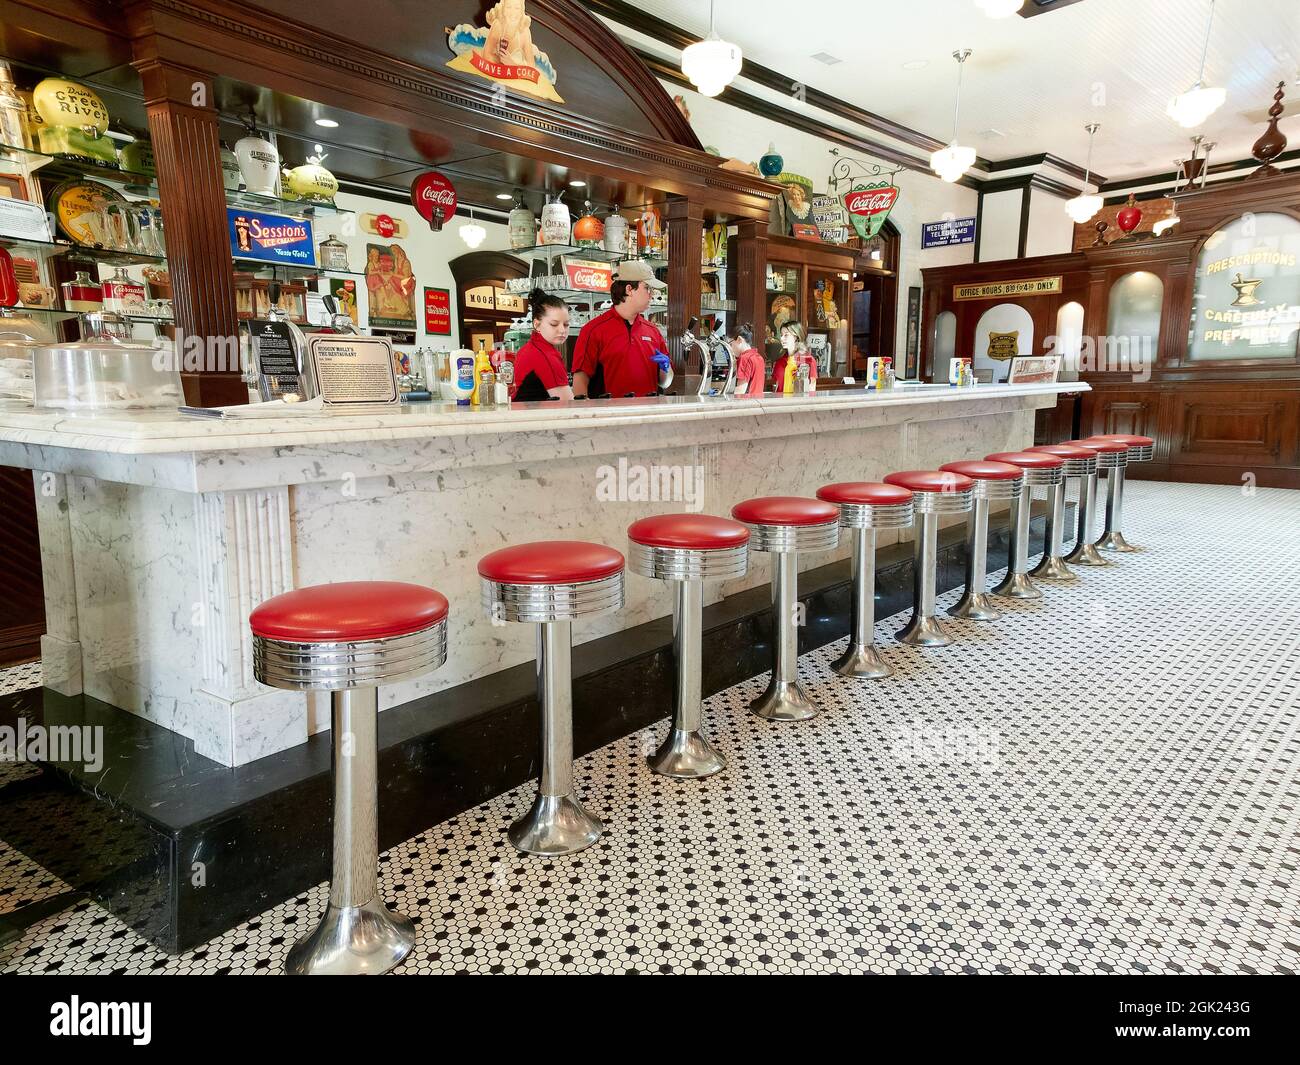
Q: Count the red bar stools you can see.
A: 11